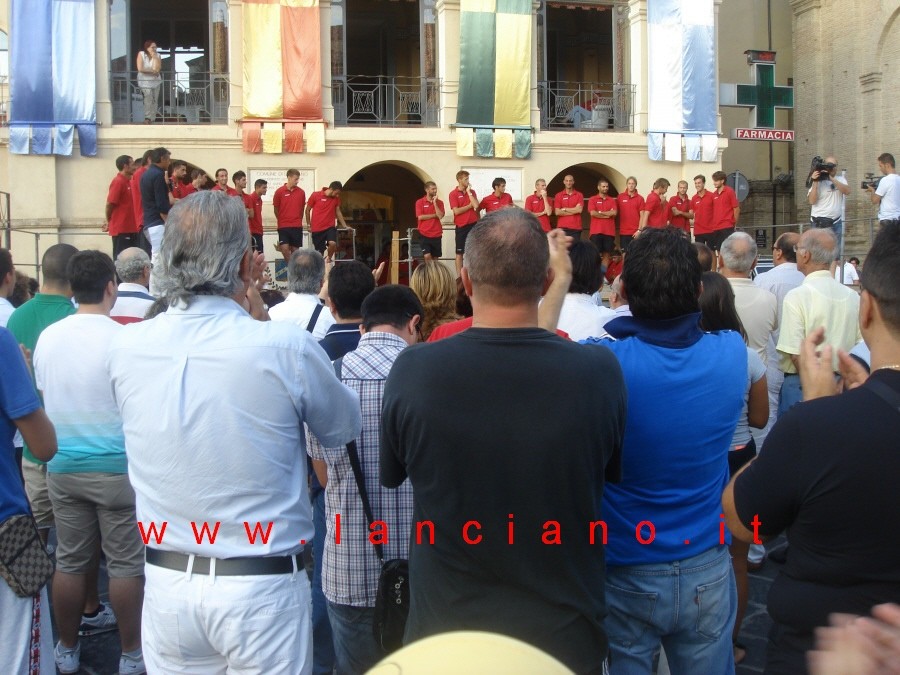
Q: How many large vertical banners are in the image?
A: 4